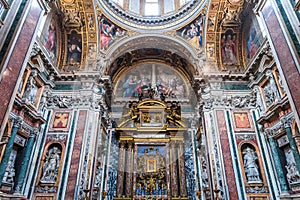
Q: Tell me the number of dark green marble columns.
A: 4